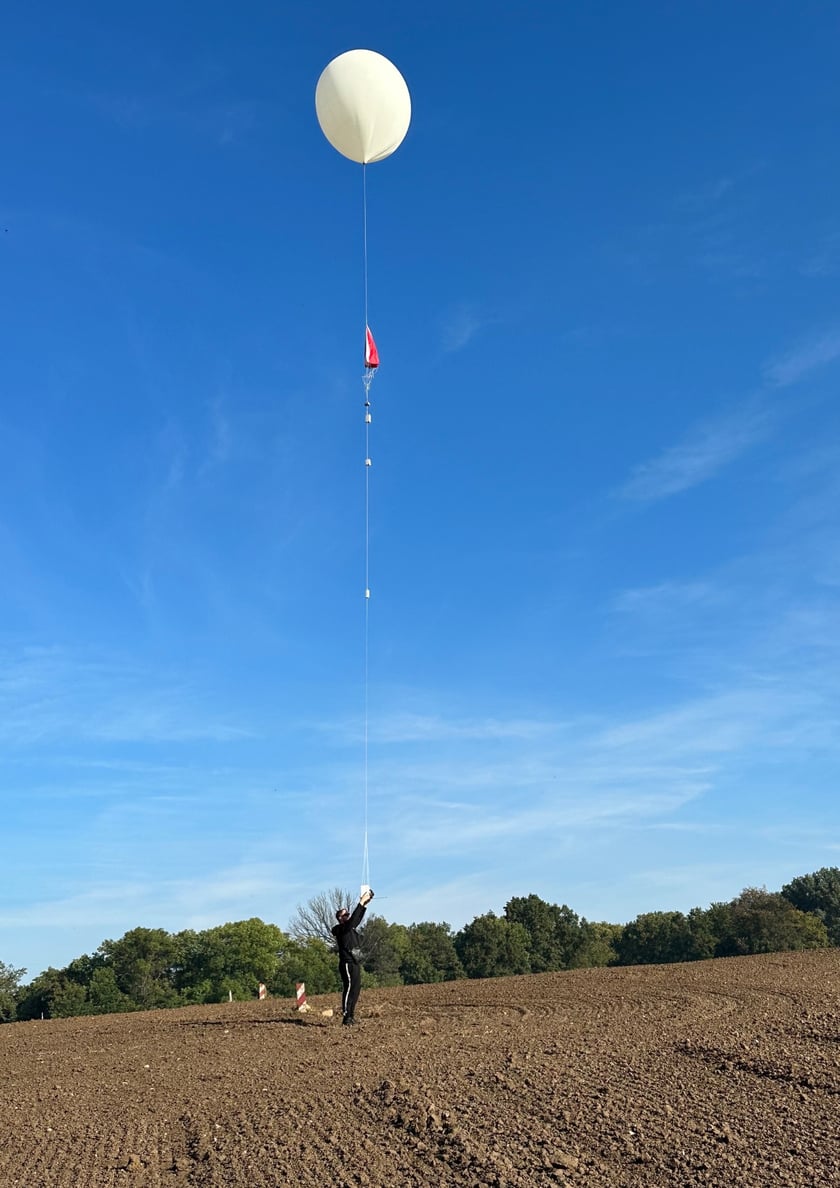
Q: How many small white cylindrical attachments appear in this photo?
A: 3